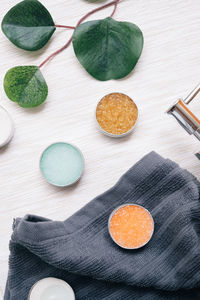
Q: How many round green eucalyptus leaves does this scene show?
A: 3